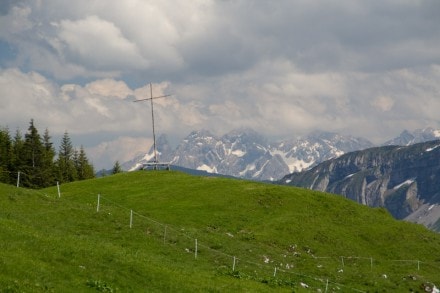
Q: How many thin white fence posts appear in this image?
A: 12